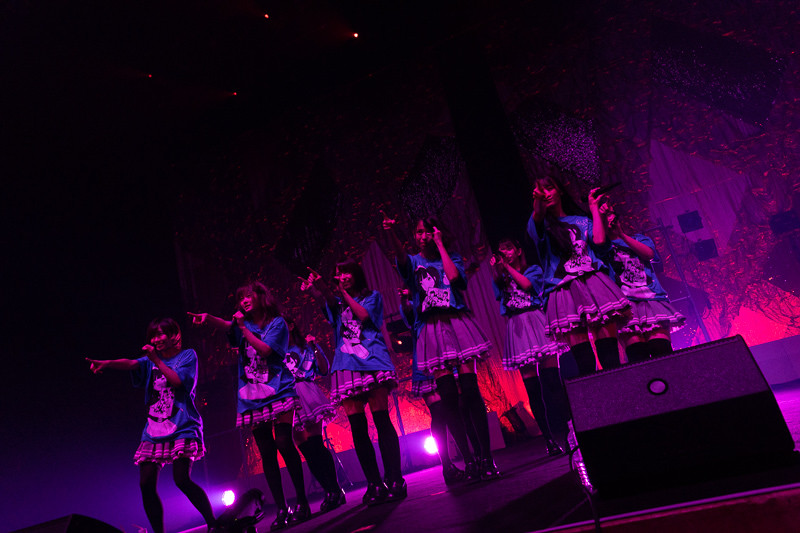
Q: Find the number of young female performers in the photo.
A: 9